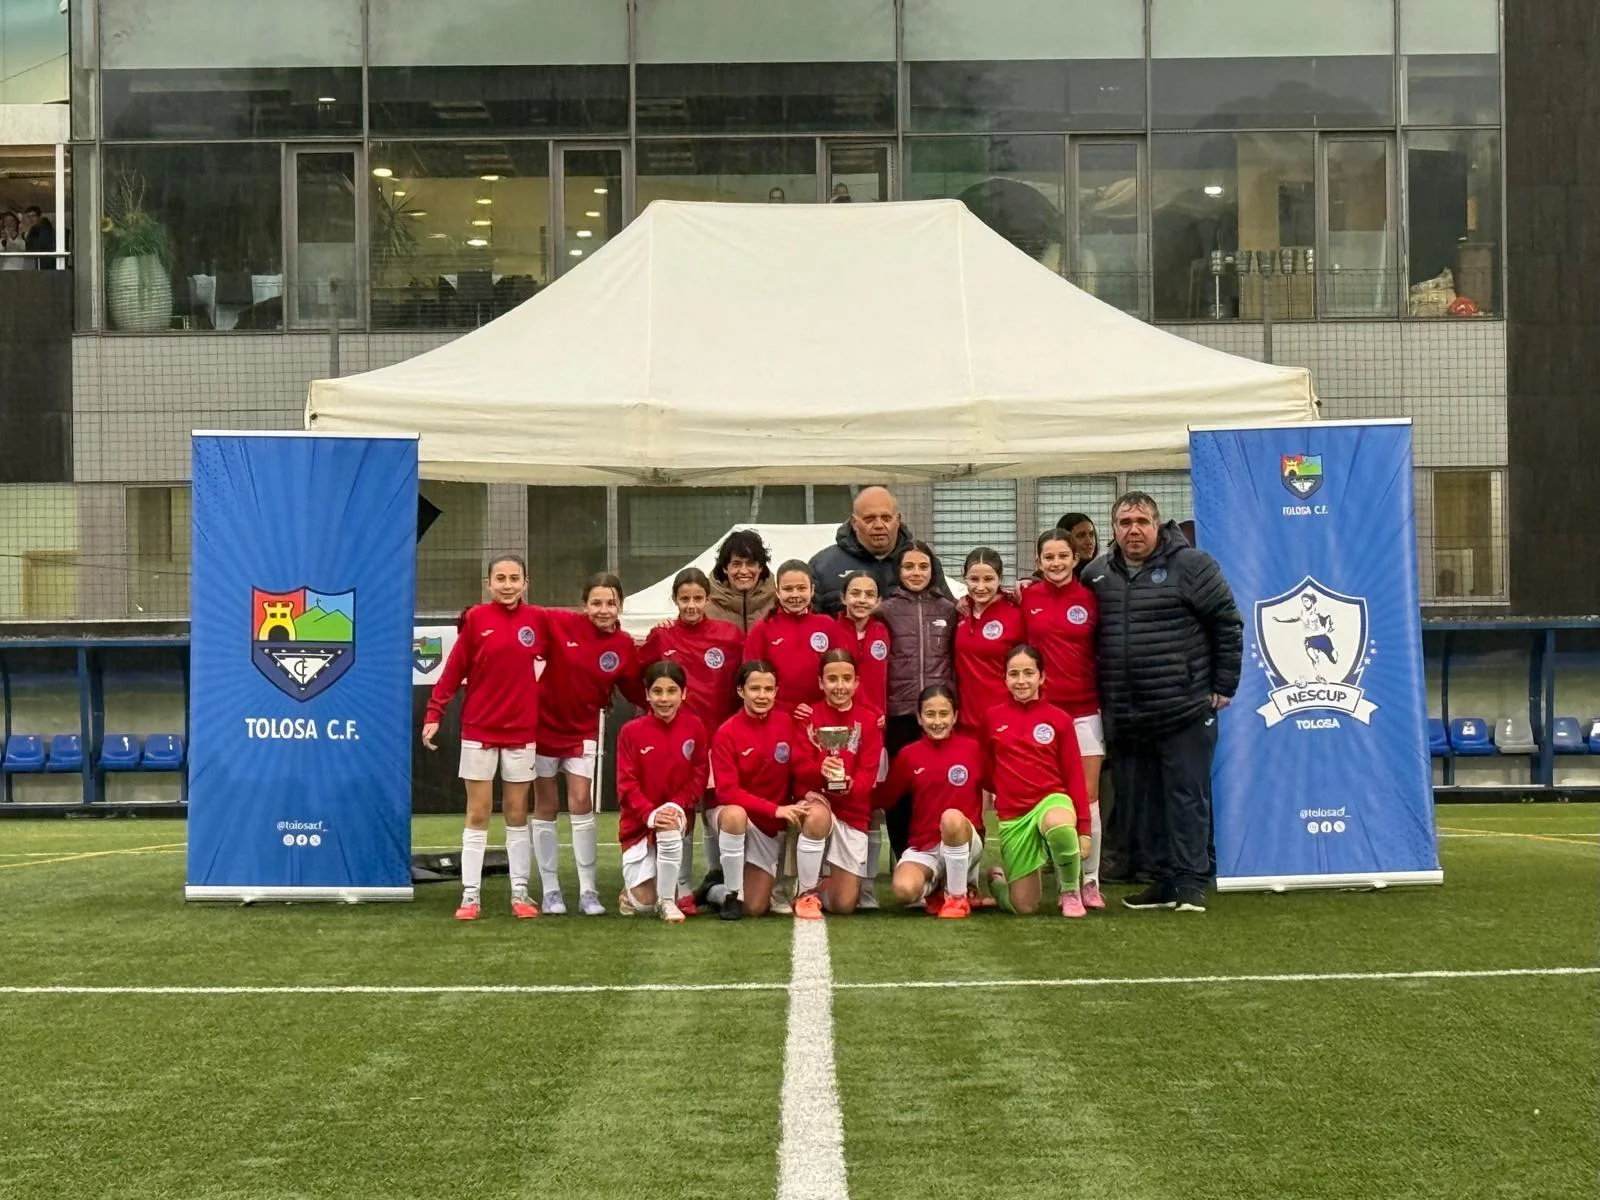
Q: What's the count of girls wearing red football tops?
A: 12